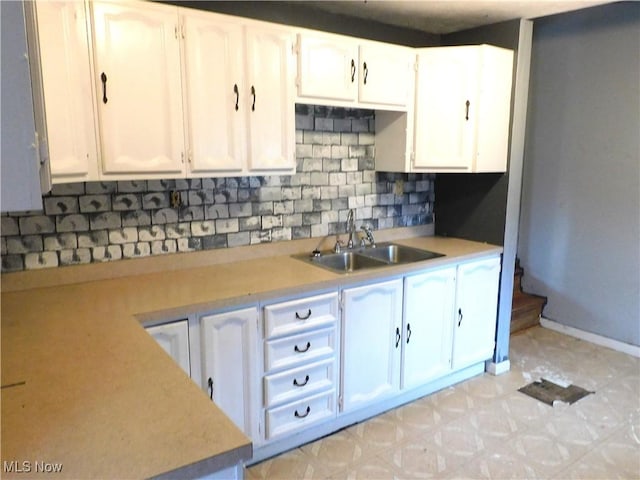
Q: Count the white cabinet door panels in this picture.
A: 12